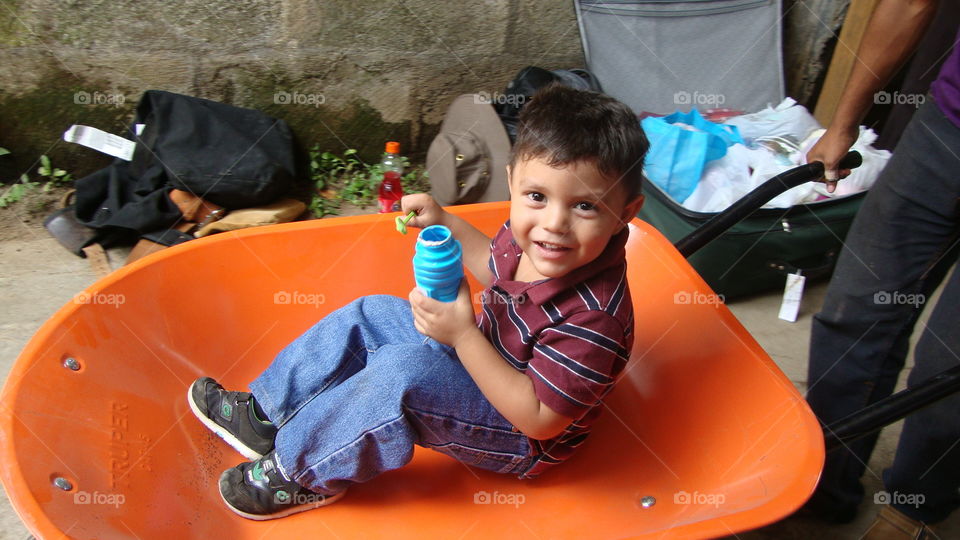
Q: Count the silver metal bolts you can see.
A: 3